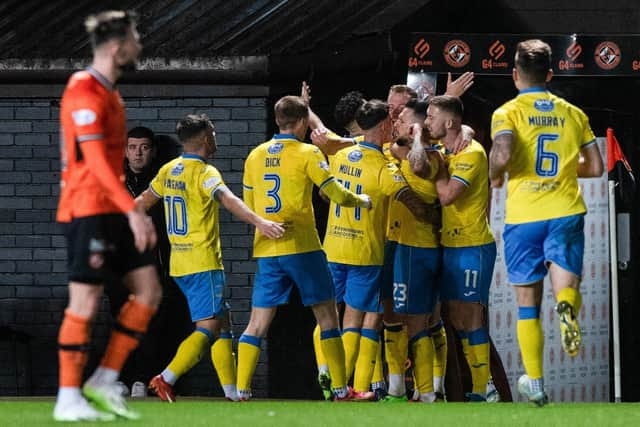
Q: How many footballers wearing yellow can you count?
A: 8